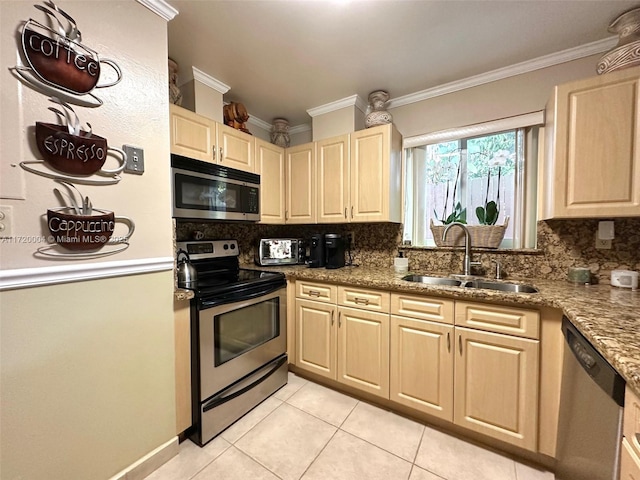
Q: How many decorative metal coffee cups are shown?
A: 3